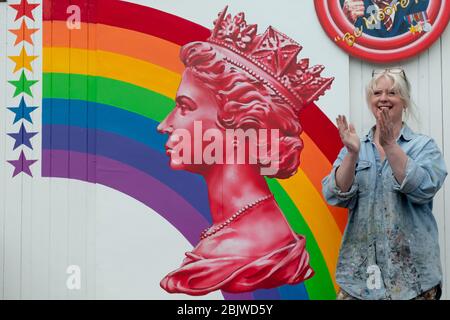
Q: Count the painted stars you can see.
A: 7